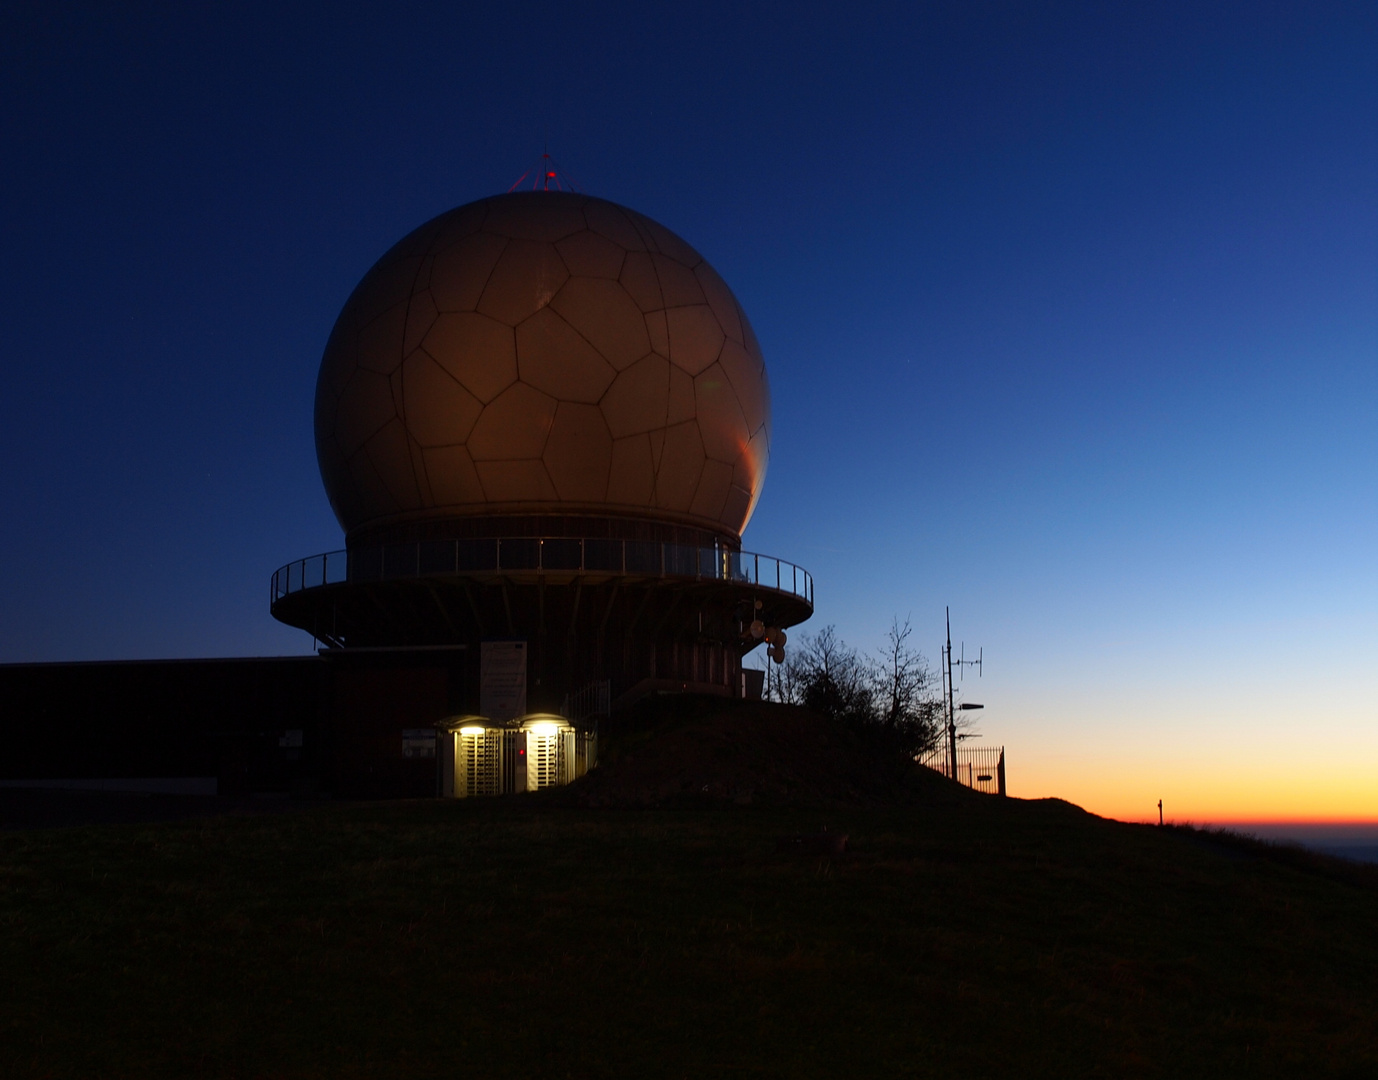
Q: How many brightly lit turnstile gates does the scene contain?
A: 2